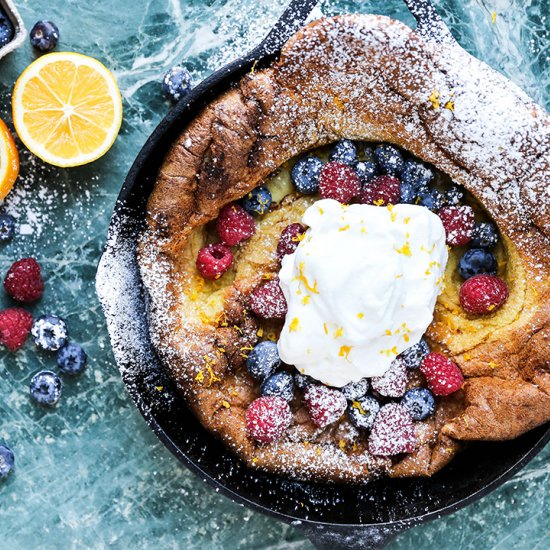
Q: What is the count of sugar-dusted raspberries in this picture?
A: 13